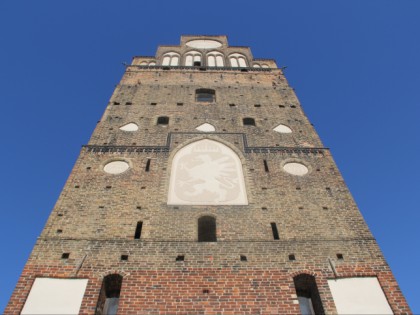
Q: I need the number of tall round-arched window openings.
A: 3